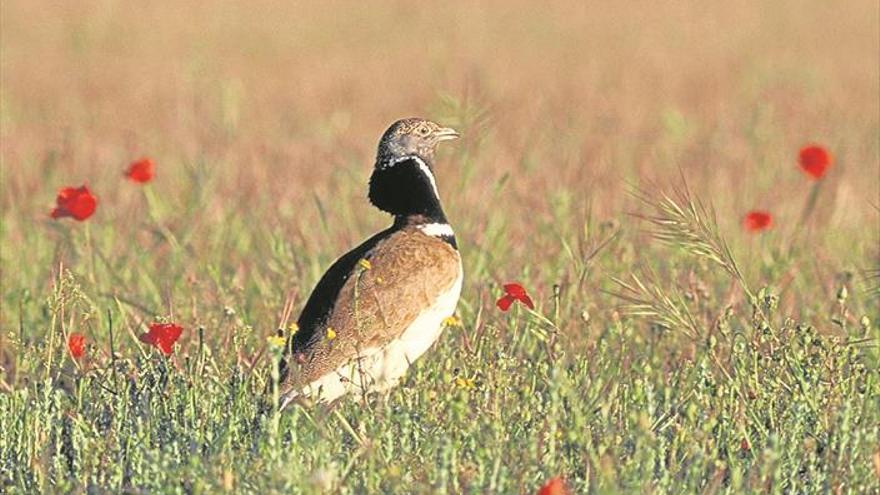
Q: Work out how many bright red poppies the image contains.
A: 8